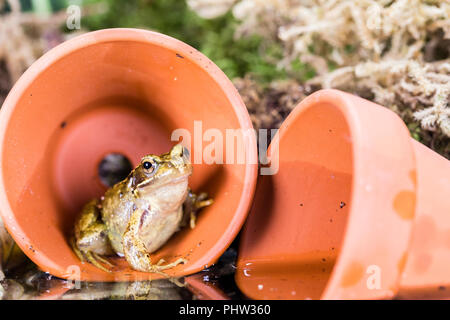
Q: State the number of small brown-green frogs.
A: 1